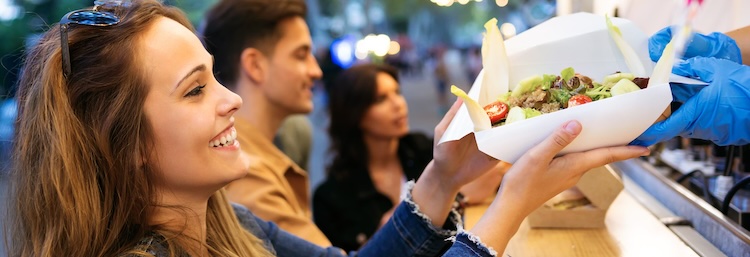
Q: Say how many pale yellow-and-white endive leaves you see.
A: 4